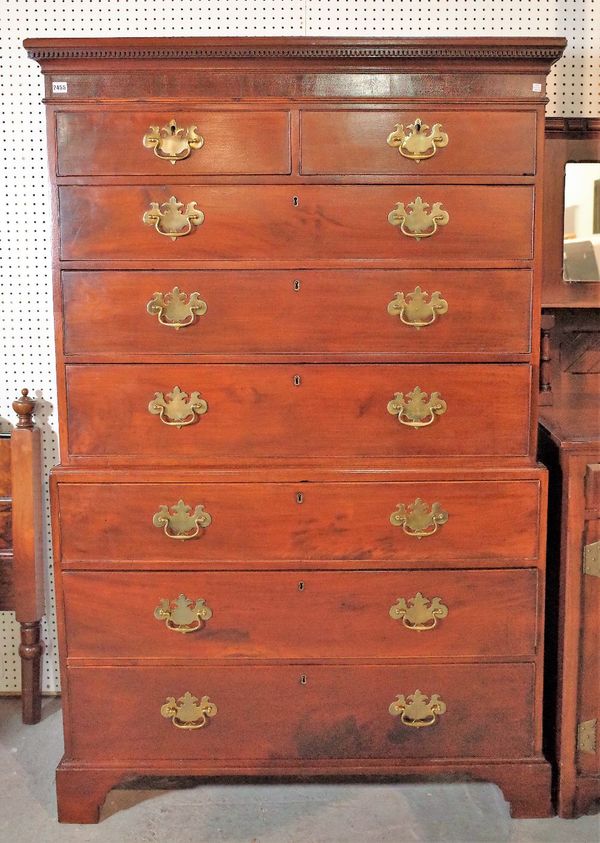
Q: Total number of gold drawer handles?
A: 14